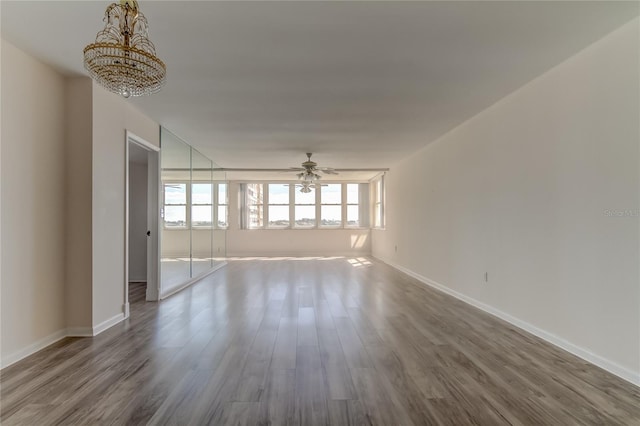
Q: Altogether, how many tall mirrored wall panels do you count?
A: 3